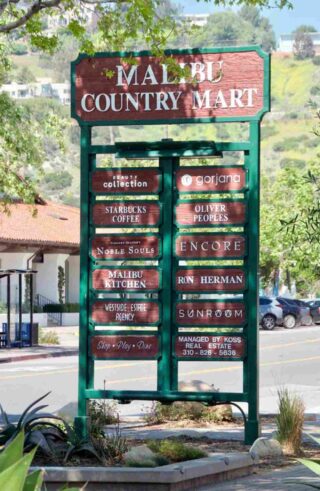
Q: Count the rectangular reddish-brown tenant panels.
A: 12